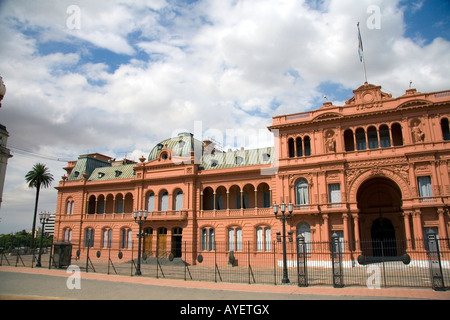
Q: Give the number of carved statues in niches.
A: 2